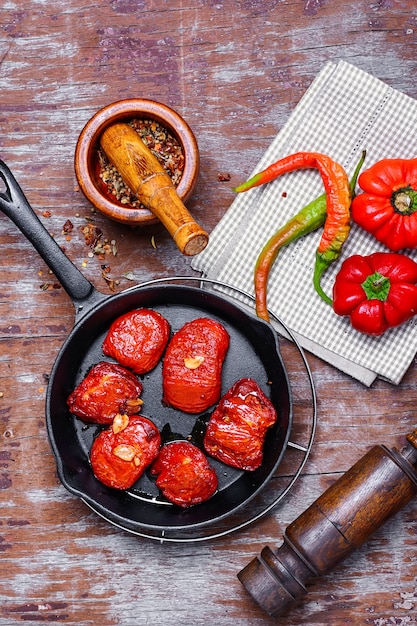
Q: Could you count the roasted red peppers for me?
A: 6